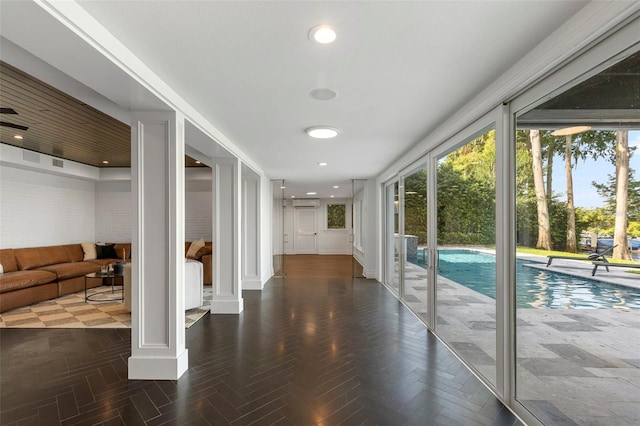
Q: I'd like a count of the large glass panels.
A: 4